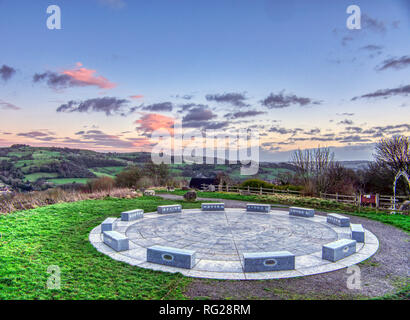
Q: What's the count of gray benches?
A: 12